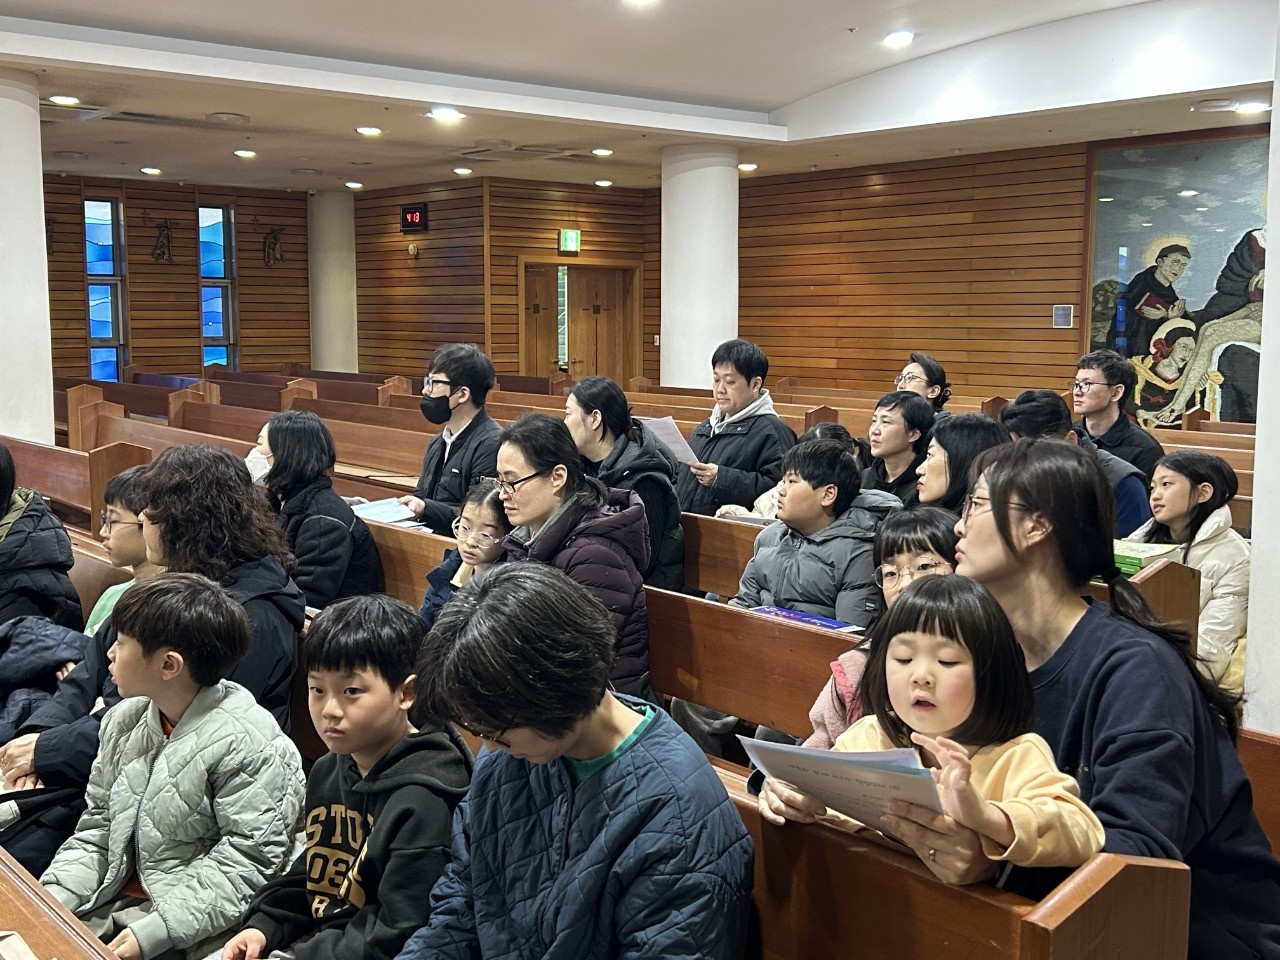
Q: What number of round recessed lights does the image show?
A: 13